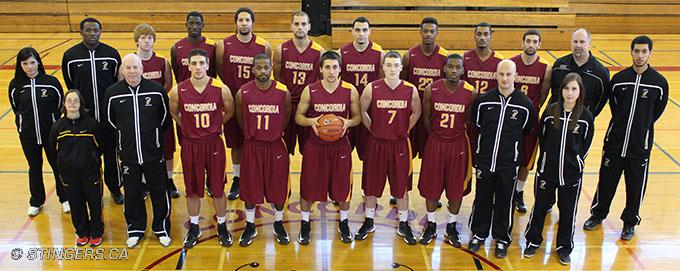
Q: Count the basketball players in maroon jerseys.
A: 13